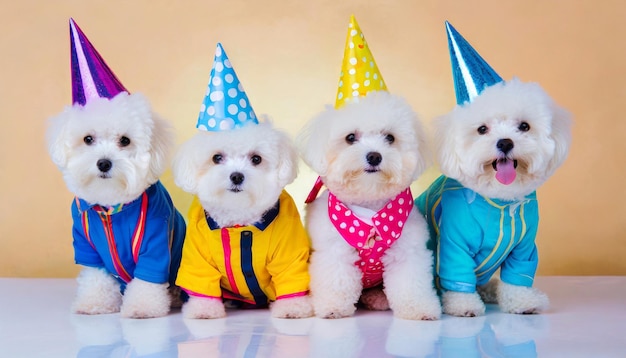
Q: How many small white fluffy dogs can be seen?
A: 4